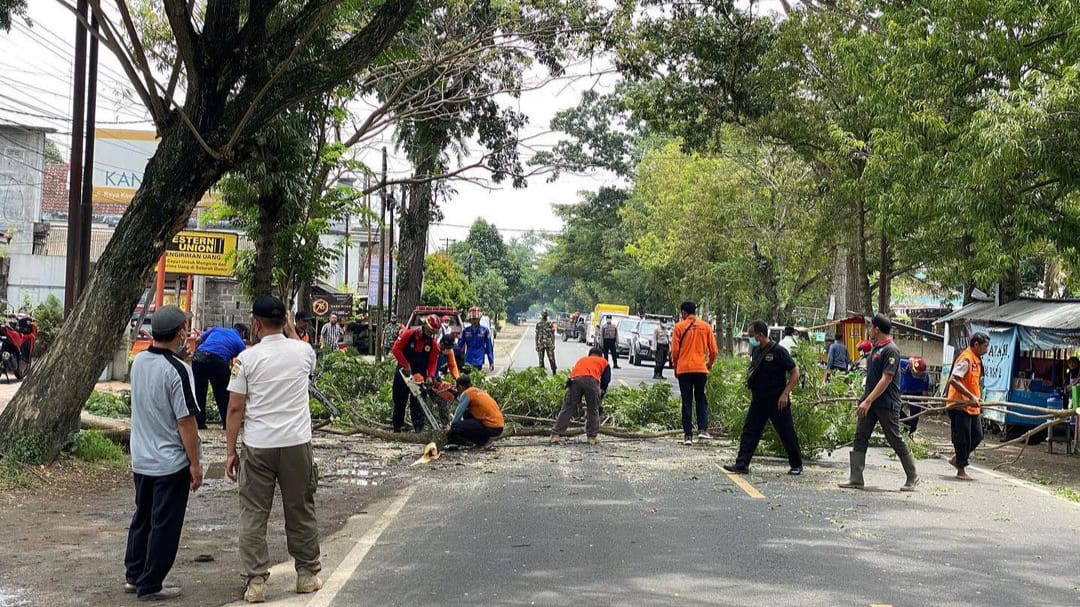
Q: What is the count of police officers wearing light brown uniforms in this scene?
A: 2